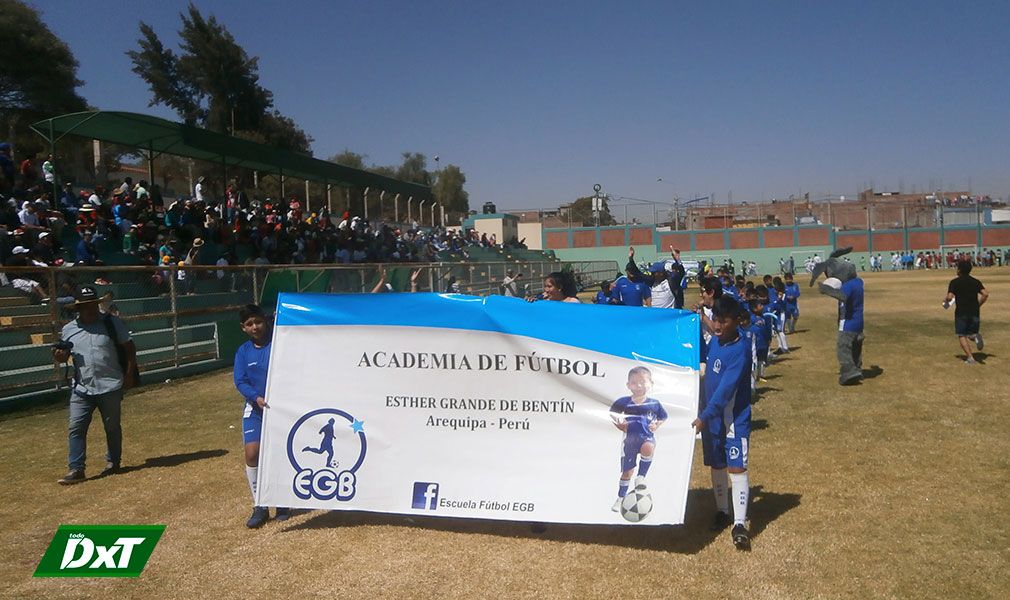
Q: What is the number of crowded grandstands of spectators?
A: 1